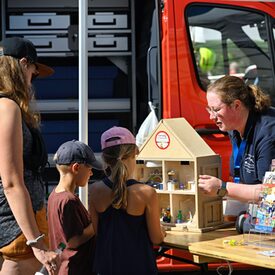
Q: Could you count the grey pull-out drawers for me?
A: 4